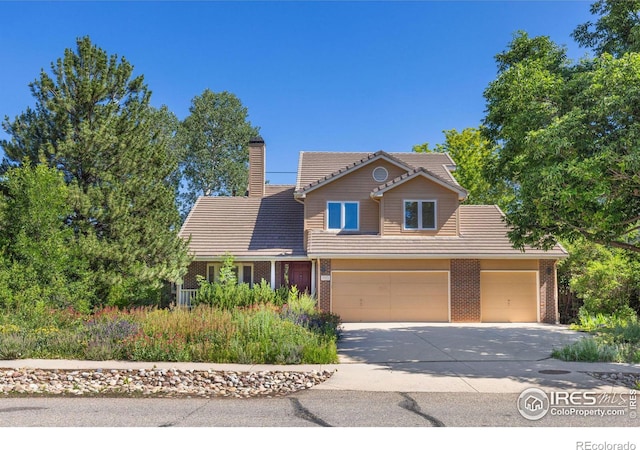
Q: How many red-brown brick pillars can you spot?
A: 3